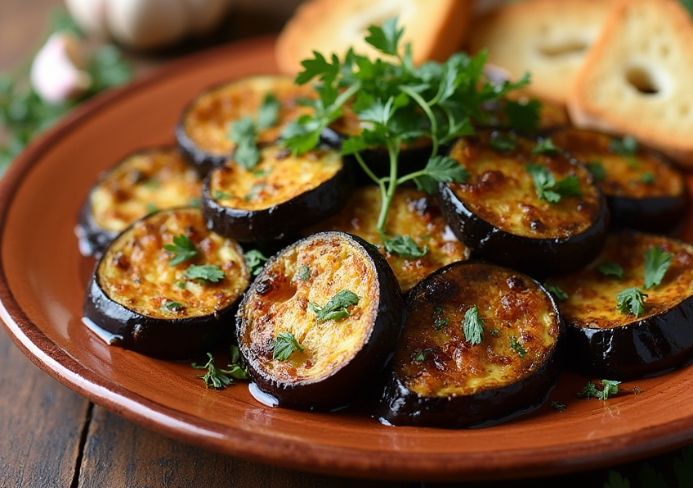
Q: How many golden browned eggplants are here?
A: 12